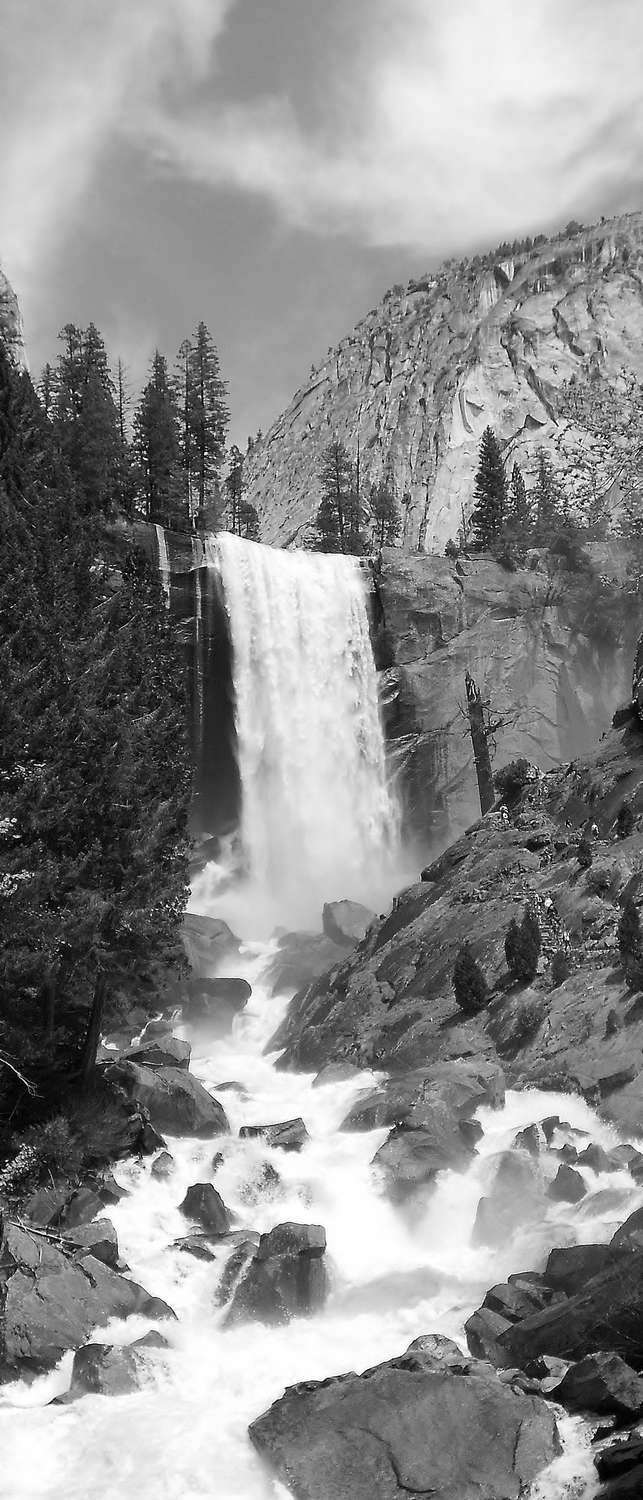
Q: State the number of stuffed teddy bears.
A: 0